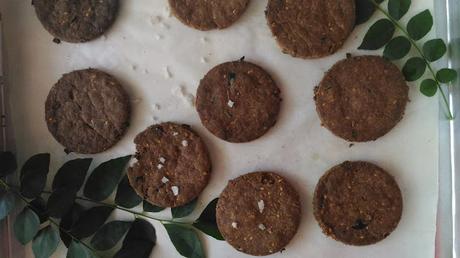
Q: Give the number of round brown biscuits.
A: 9